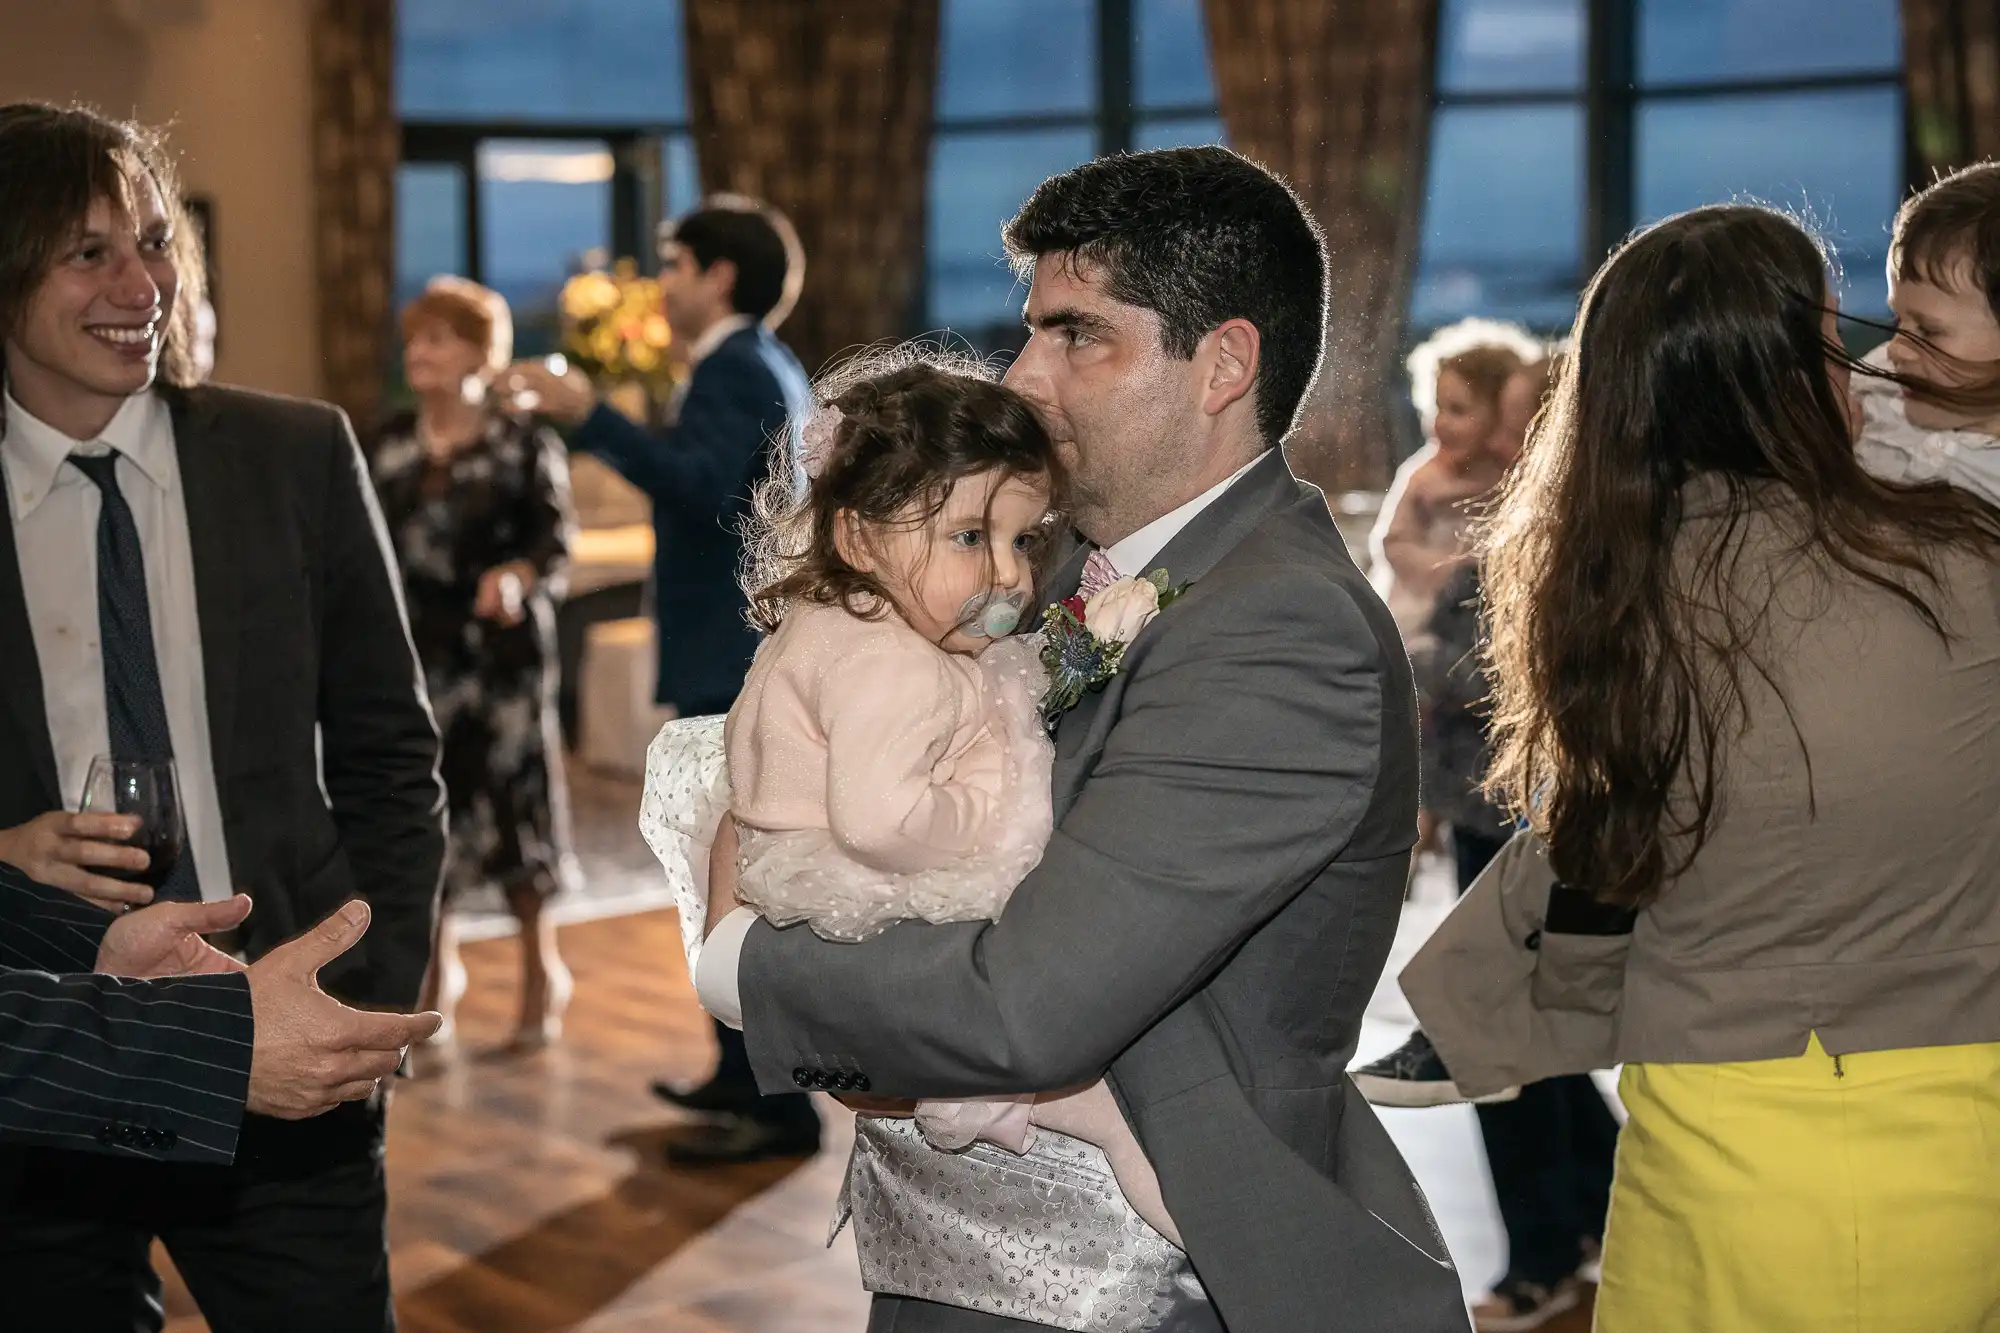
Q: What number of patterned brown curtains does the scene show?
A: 4